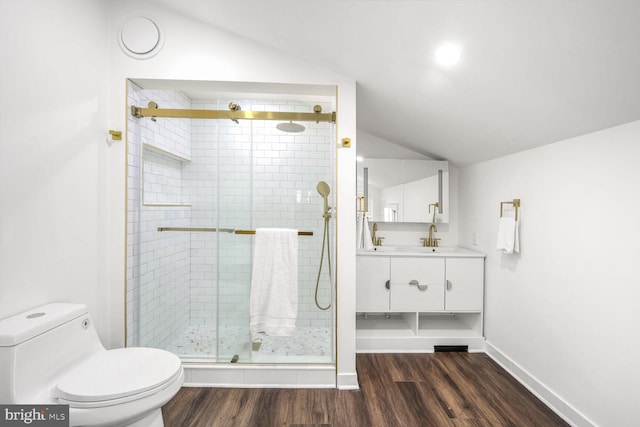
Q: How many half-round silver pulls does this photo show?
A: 4